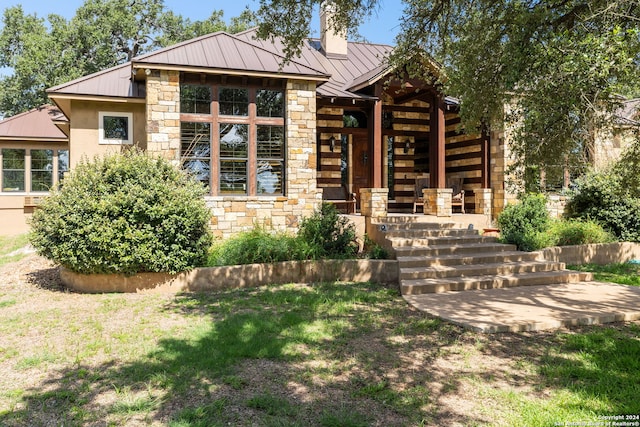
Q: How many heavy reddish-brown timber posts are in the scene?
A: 3